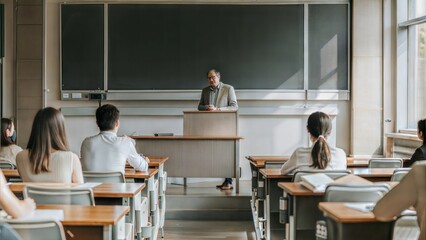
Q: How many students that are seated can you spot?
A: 7